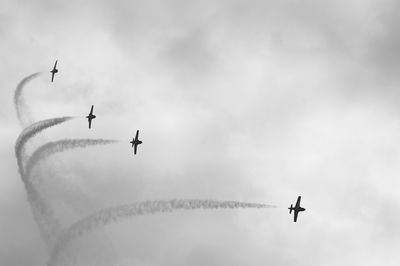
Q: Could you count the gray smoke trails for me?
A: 4